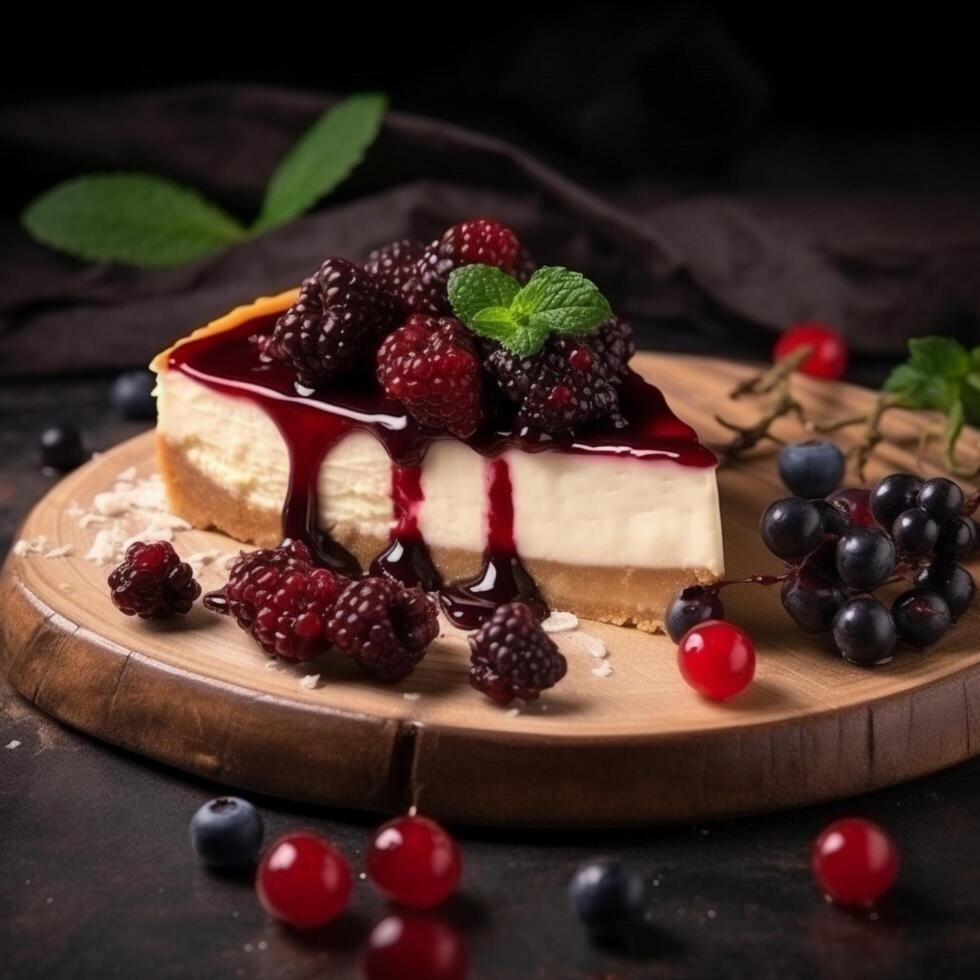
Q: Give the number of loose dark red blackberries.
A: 4